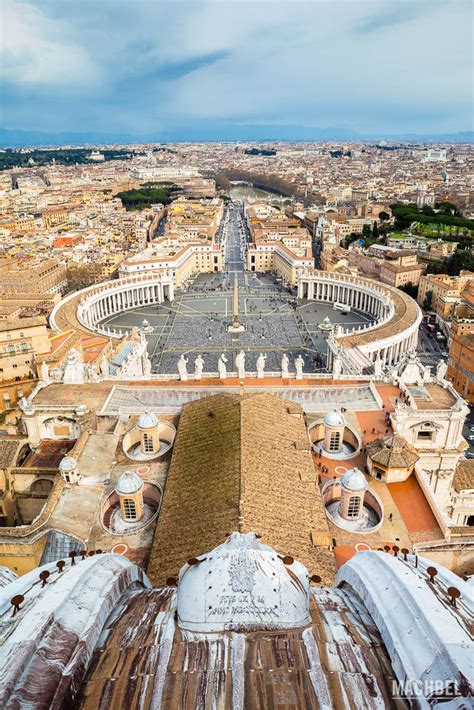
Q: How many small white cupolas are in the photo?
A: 5